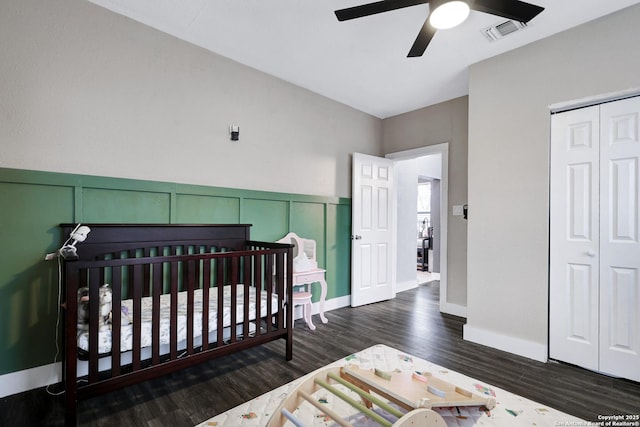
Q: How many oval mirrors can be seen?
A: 1